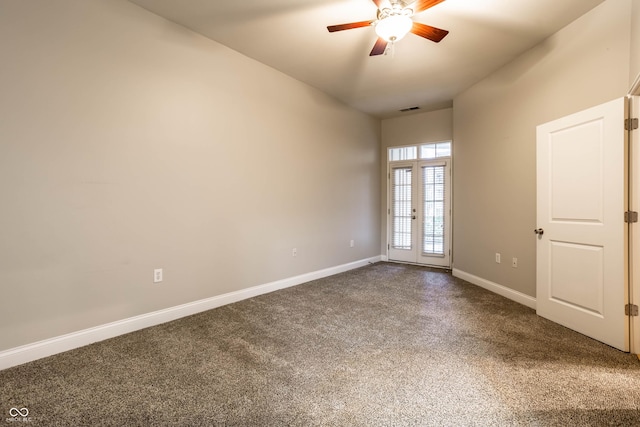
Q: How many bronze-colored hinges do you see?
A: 3